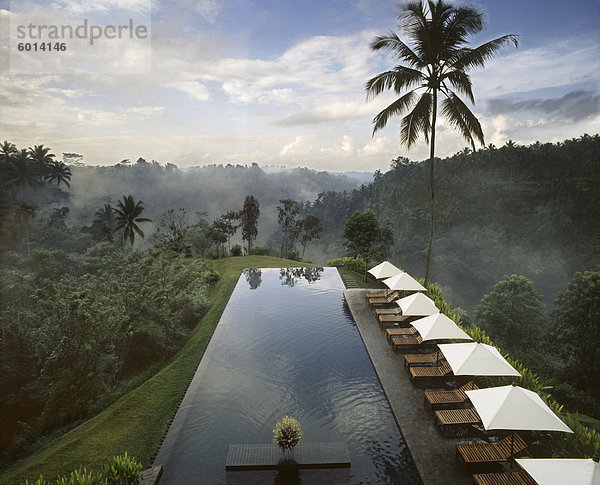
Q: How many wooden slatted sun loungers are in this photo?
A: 12